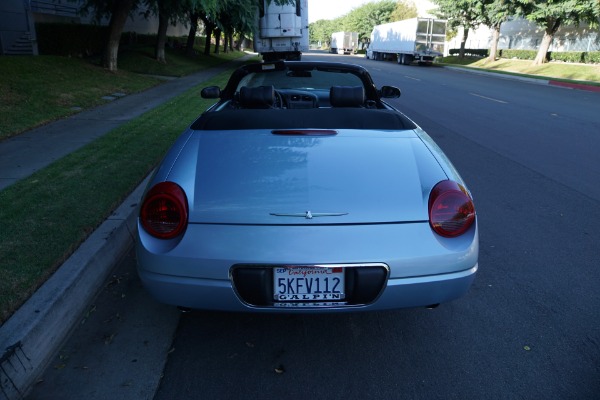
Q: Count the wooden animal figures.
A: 0